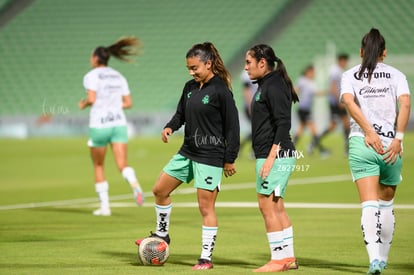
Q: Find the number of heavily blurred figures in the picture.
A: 3